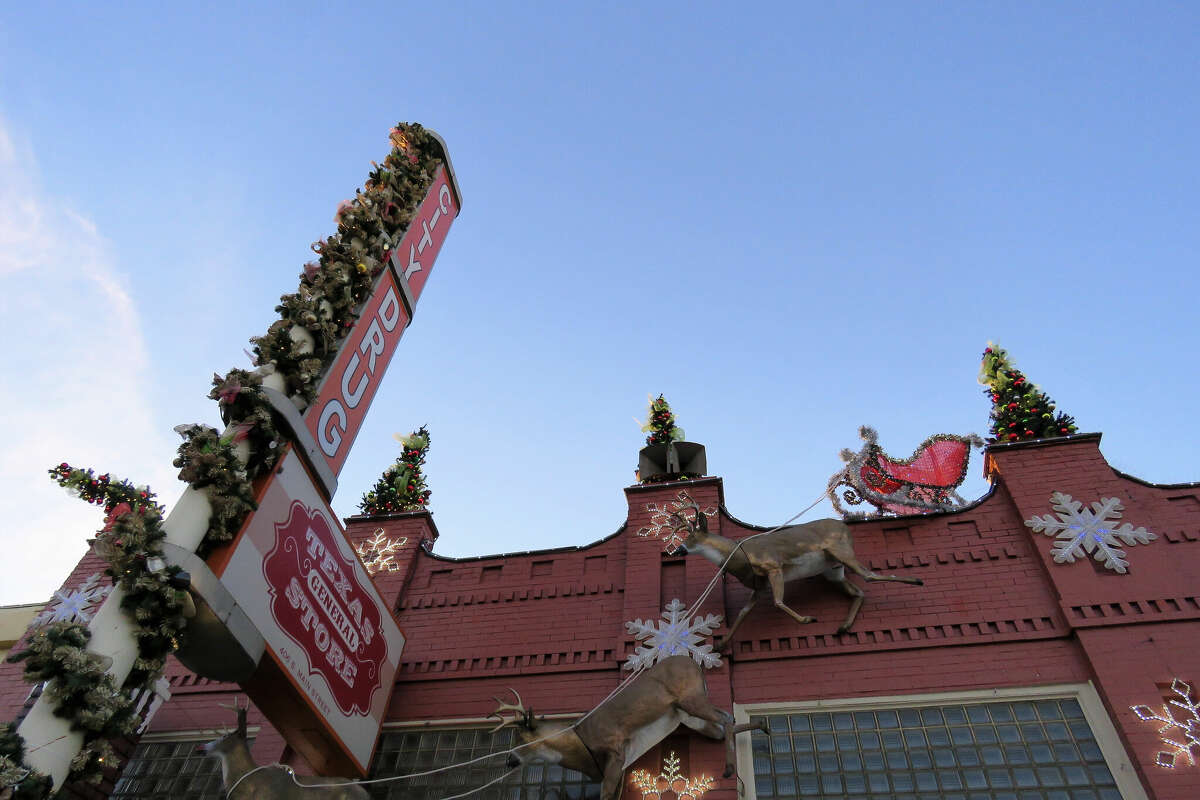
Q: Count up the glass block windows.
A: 3